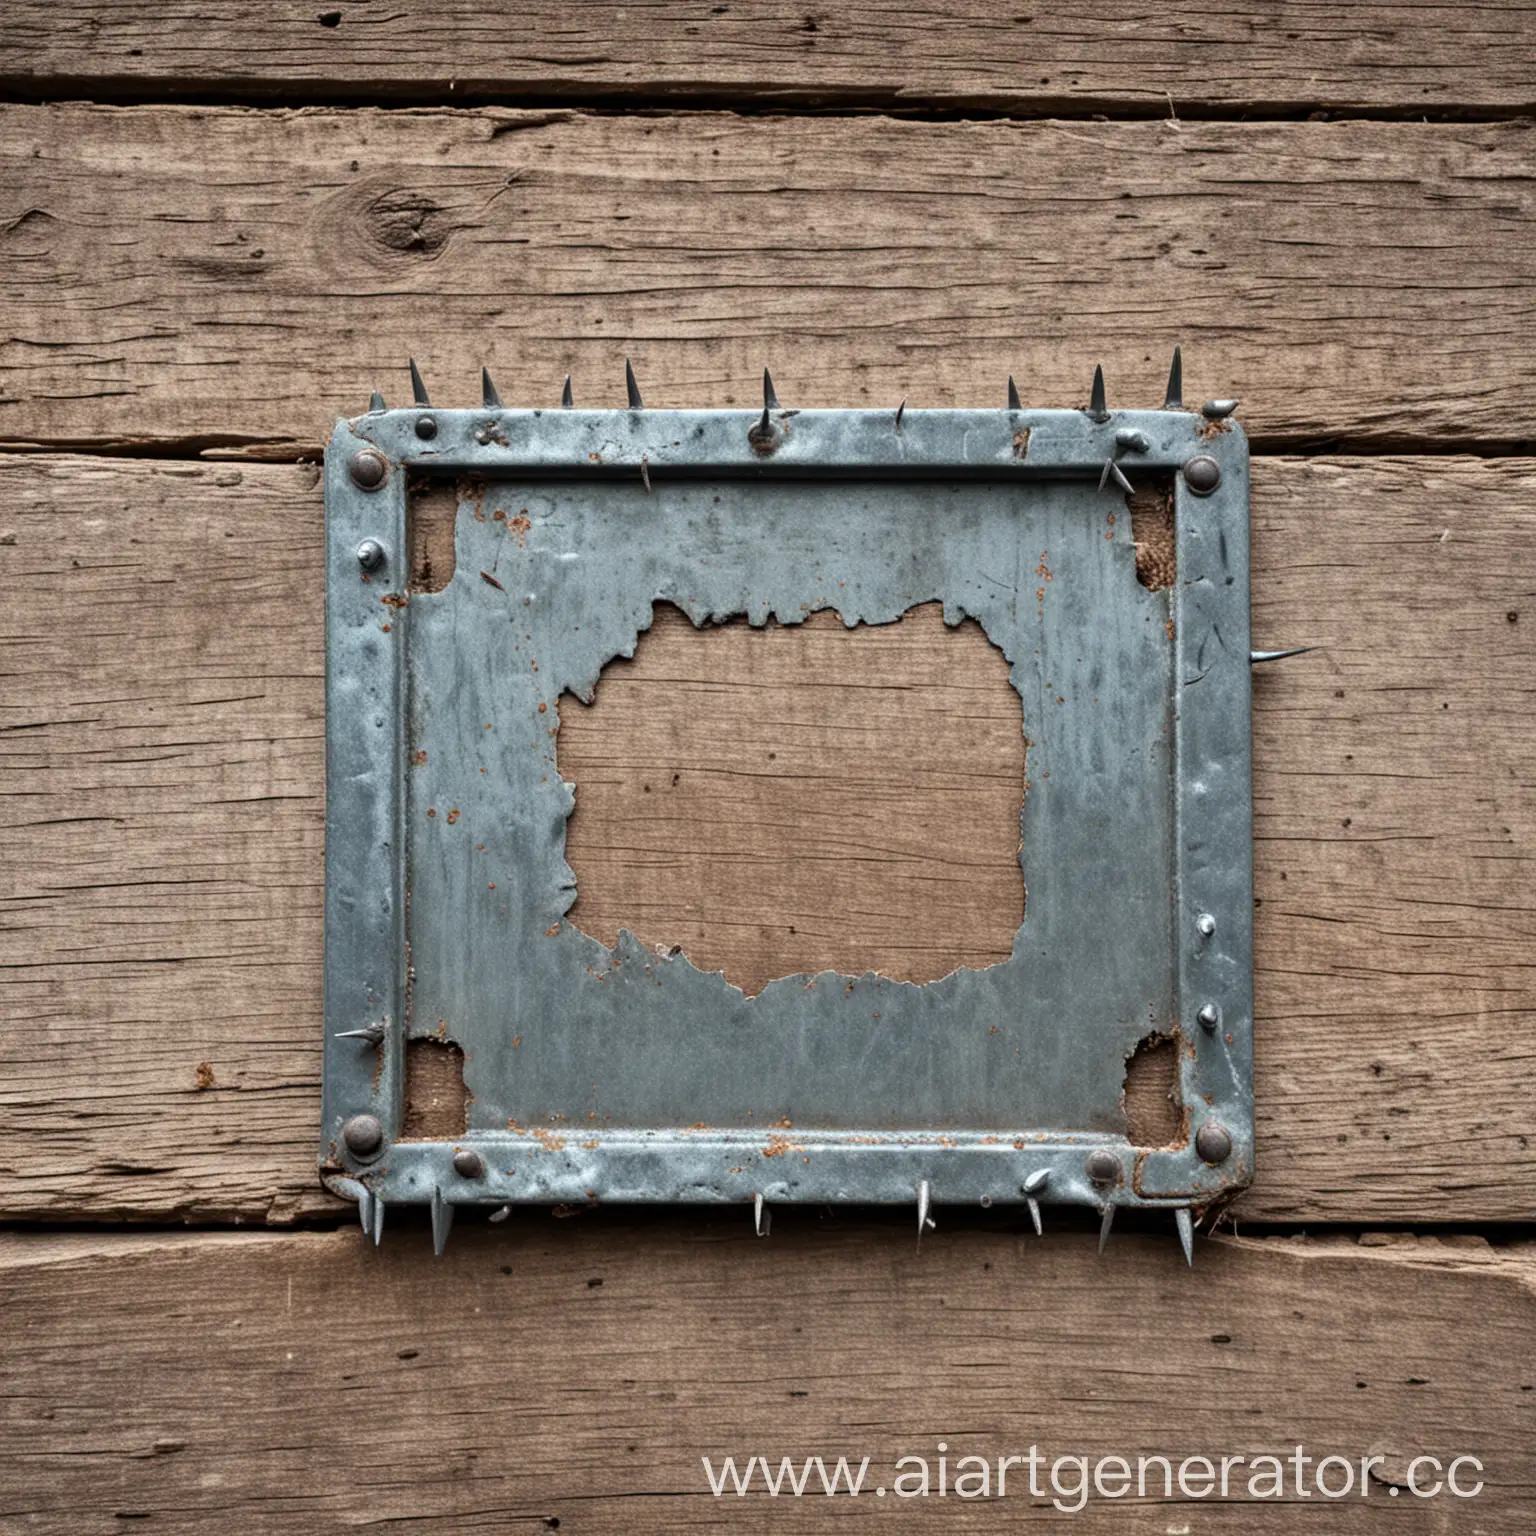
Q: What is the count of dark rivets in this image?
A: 7